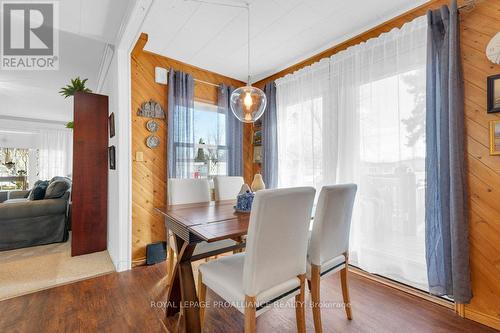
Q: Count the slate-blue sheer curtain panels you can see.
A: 4